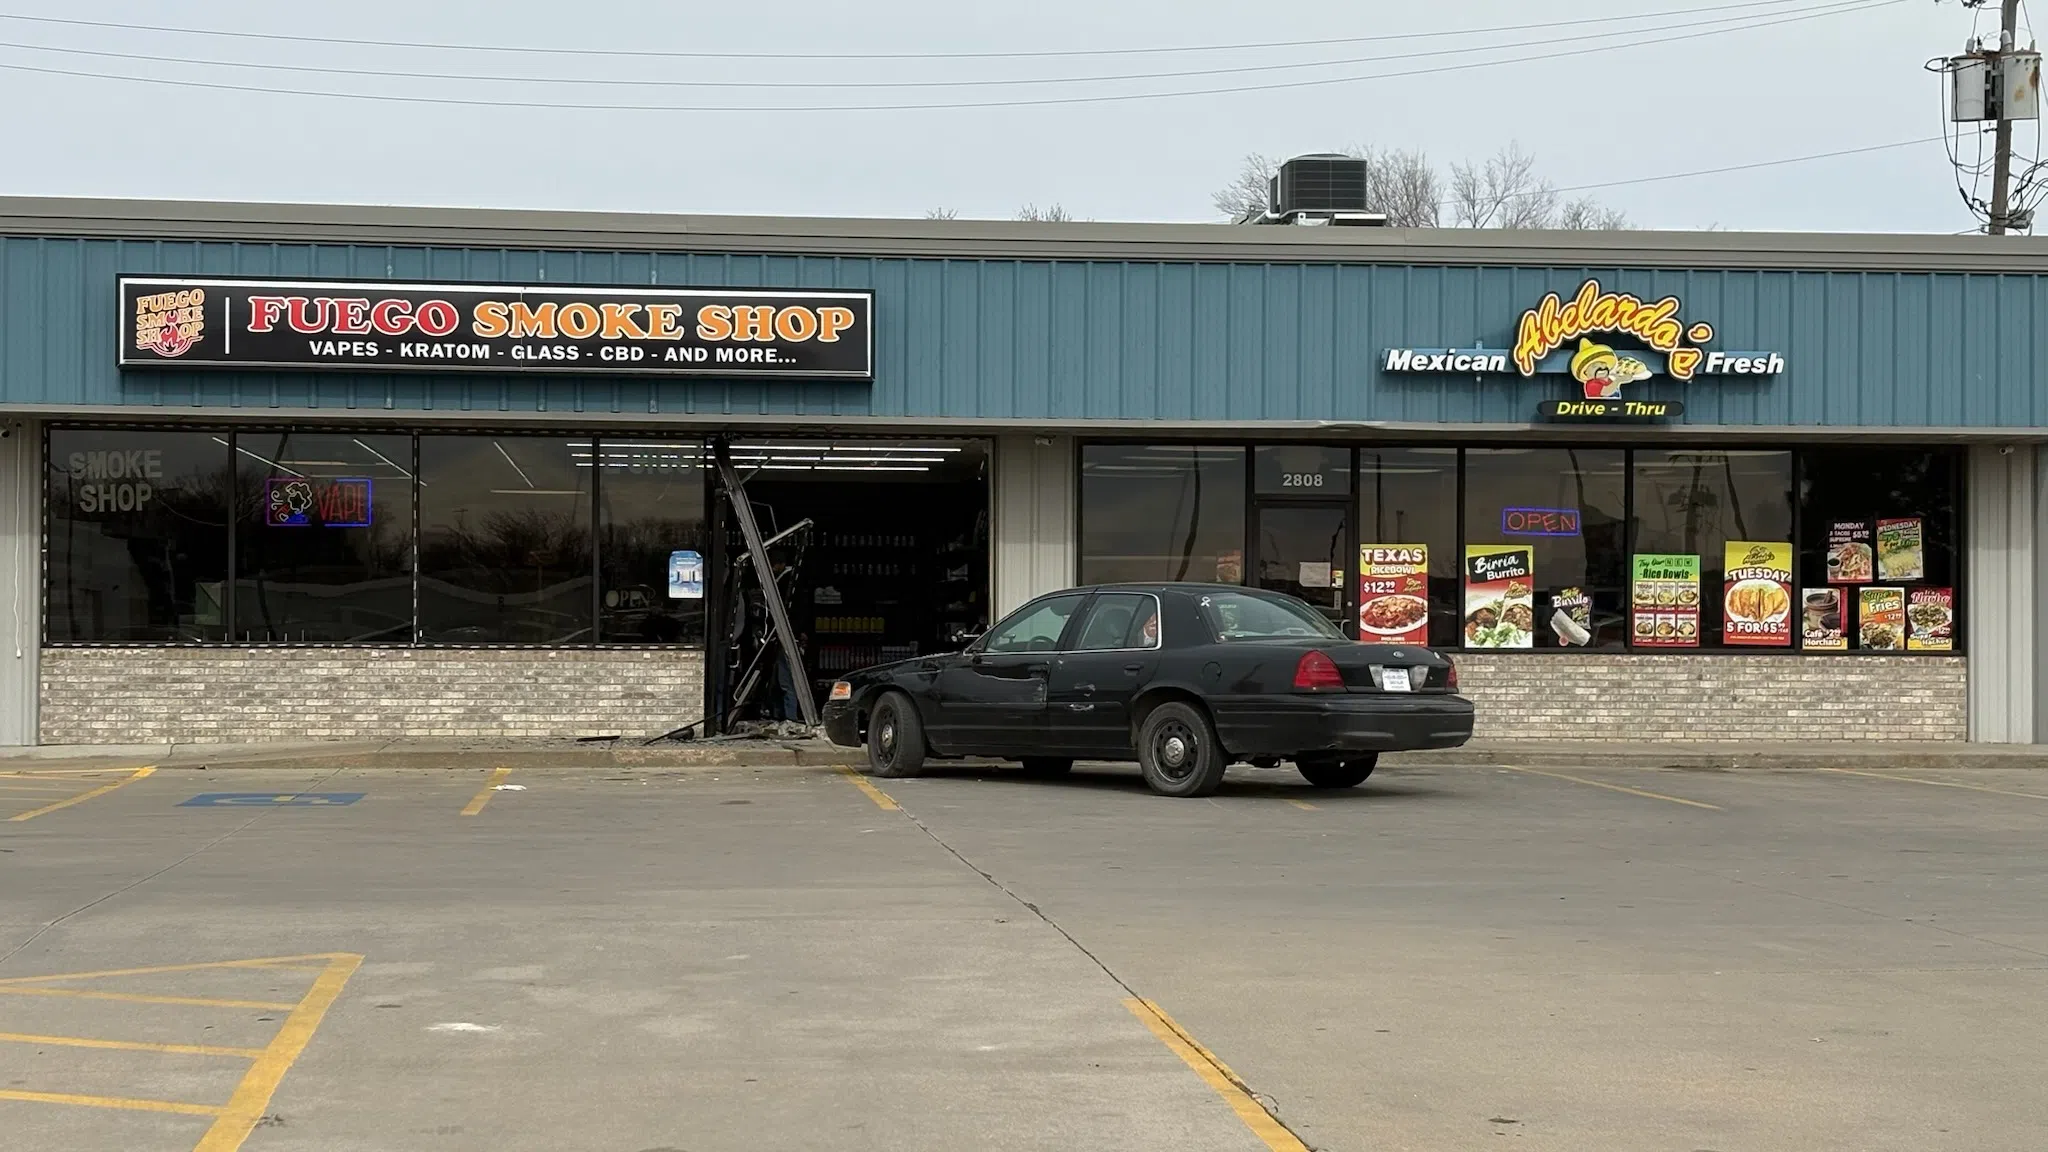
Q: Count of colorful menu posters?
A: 10